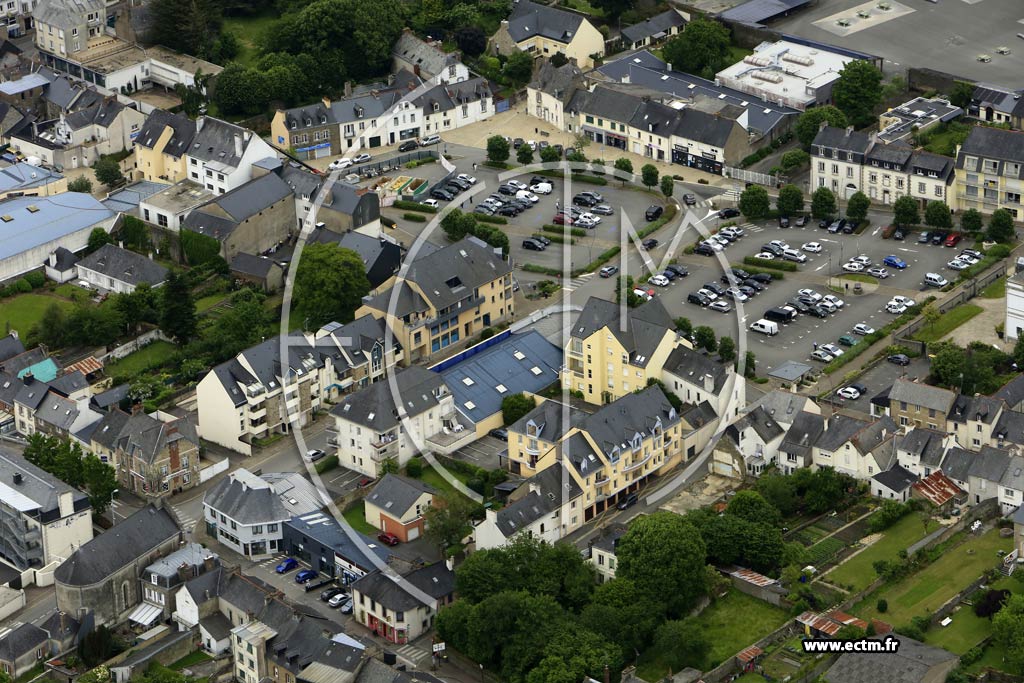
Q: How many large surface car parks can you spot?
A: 2